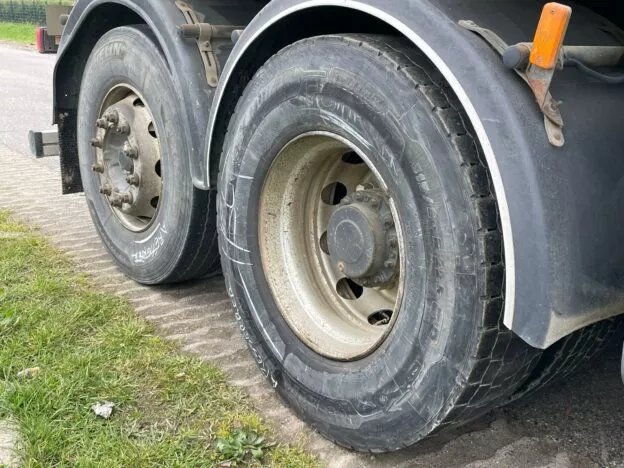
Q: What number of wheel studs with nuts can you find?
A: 10